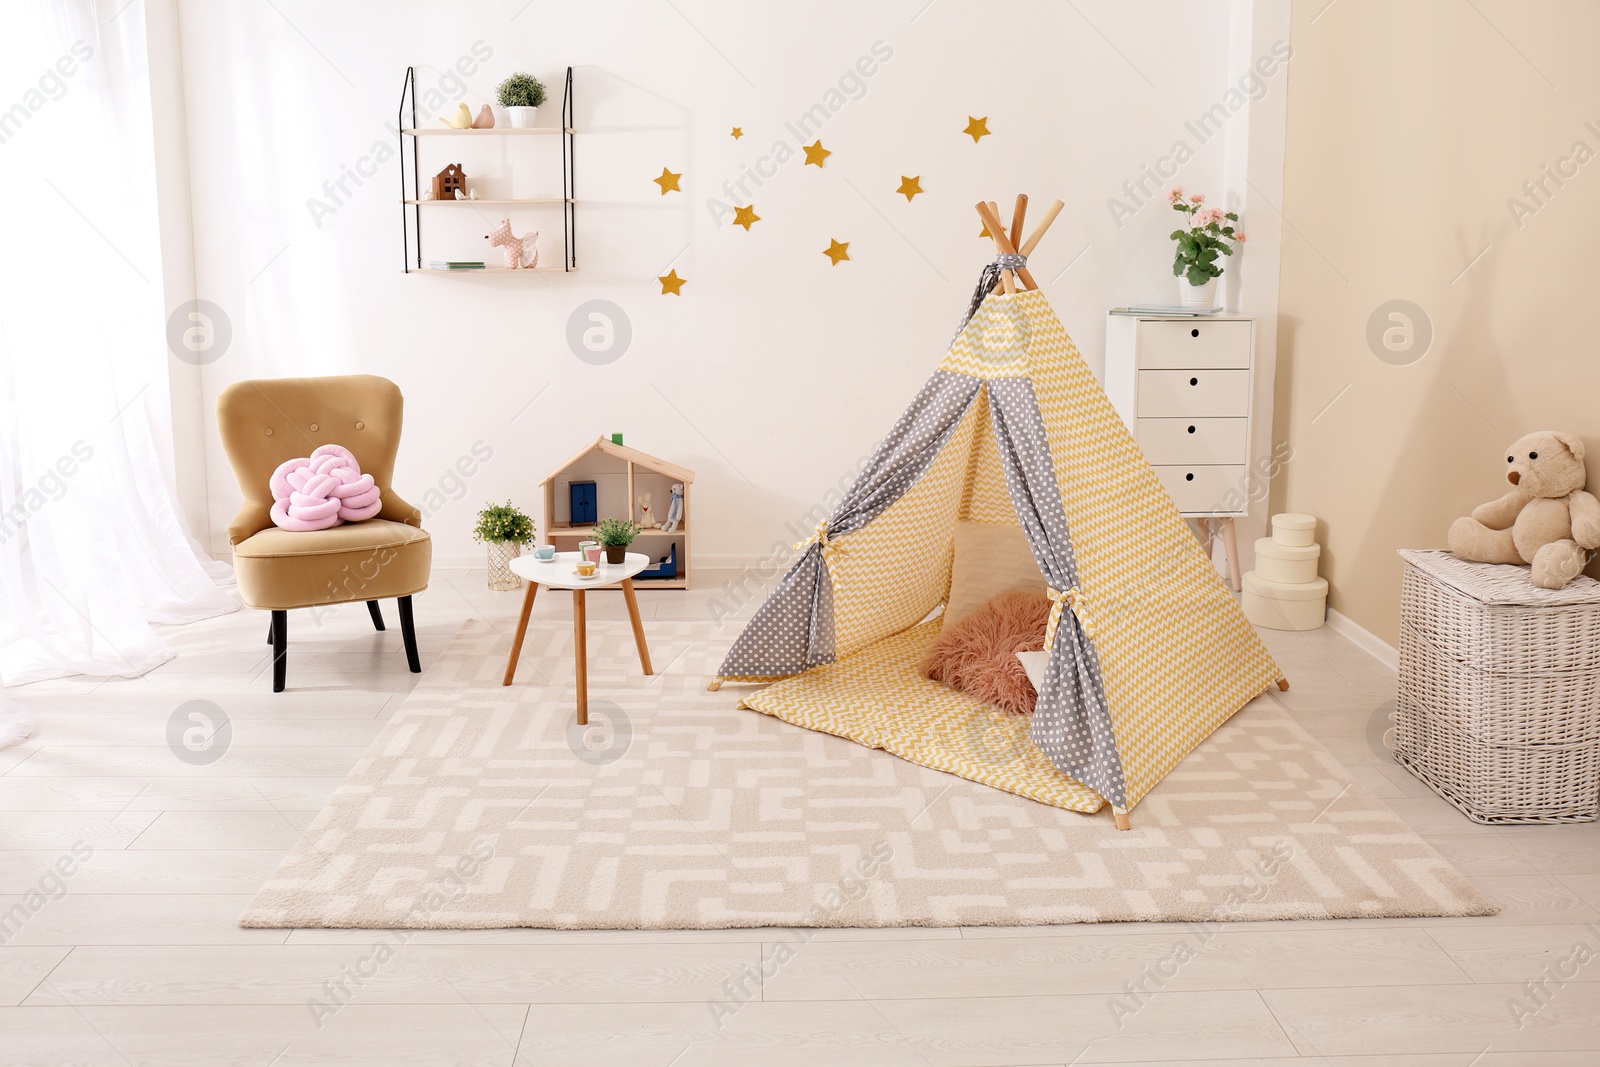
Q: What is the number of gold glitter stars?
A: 9